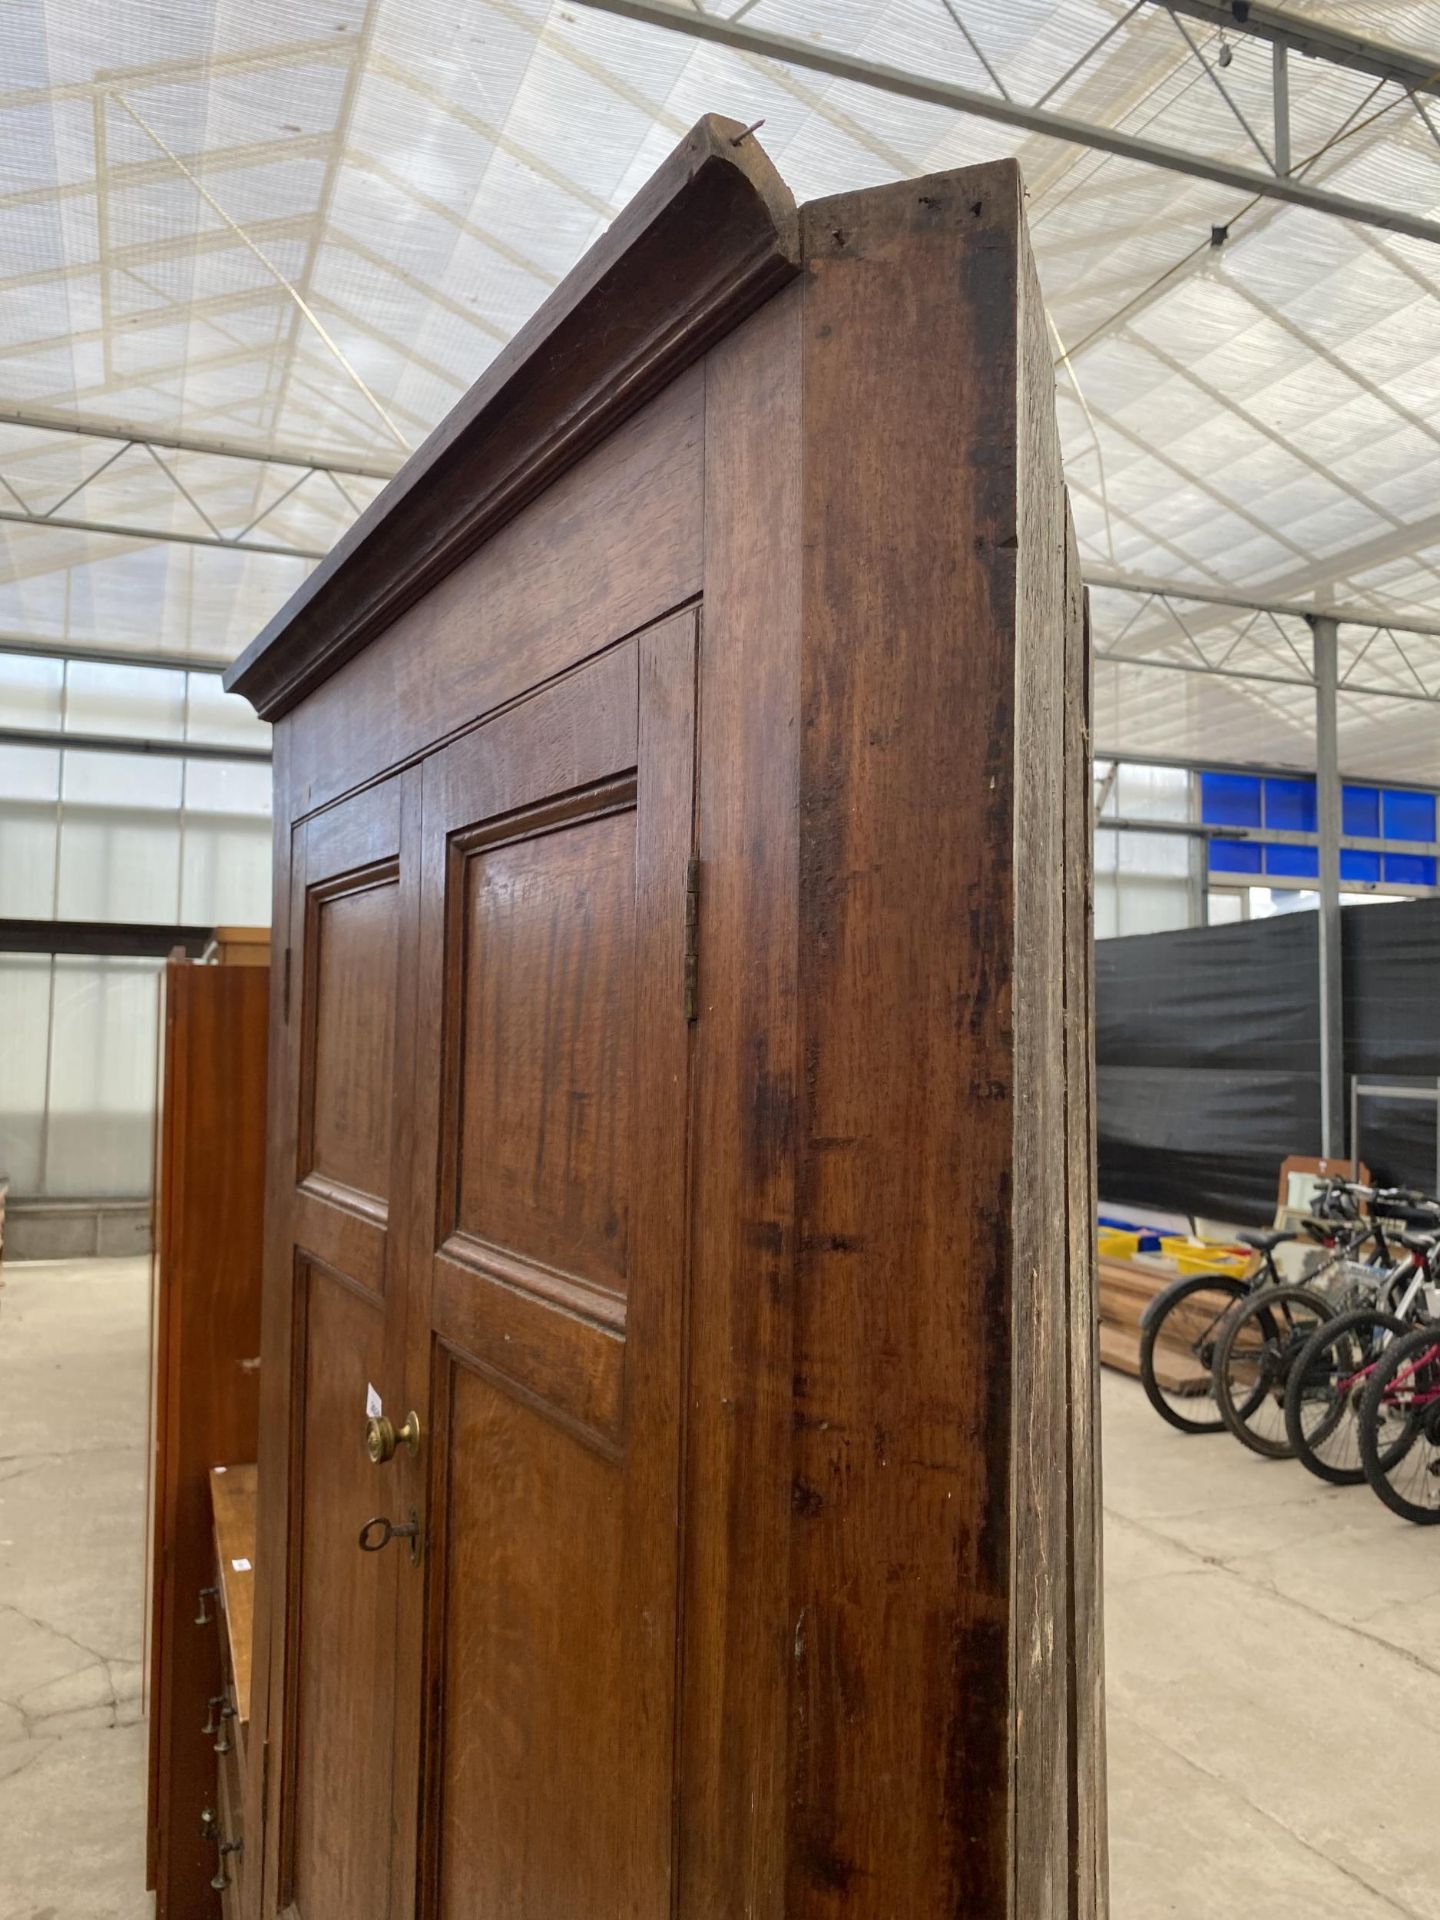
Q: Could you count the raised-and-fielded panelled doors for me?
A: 2